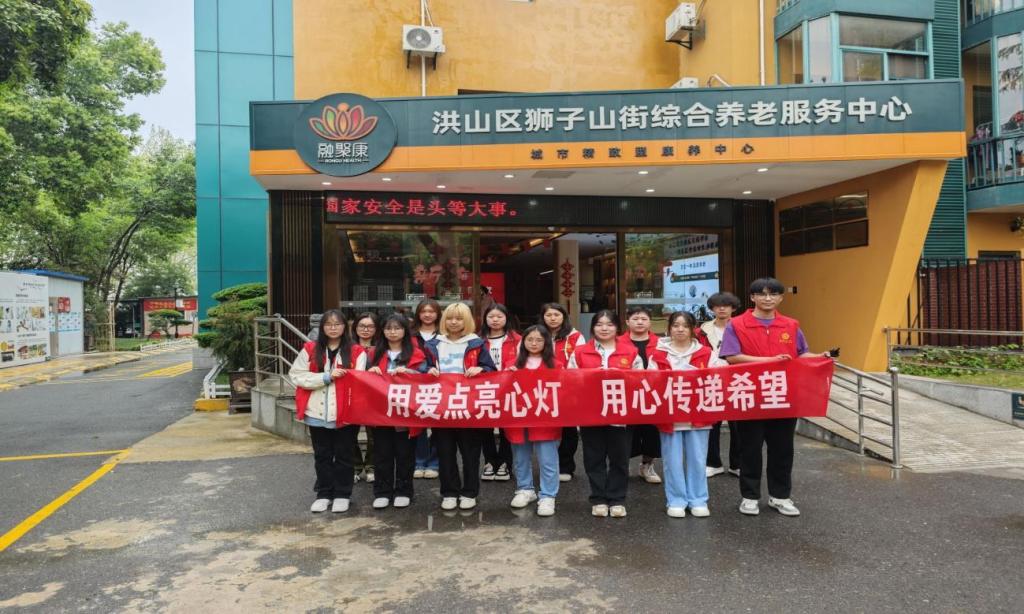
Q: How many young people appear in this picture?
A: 13